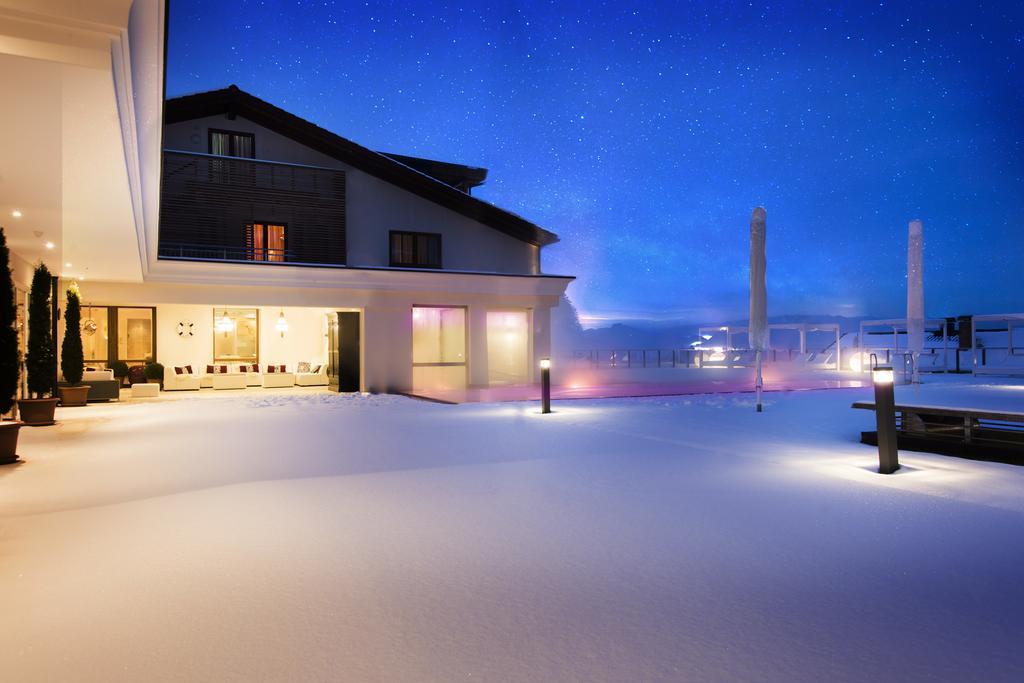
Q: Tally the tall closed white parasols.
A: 2